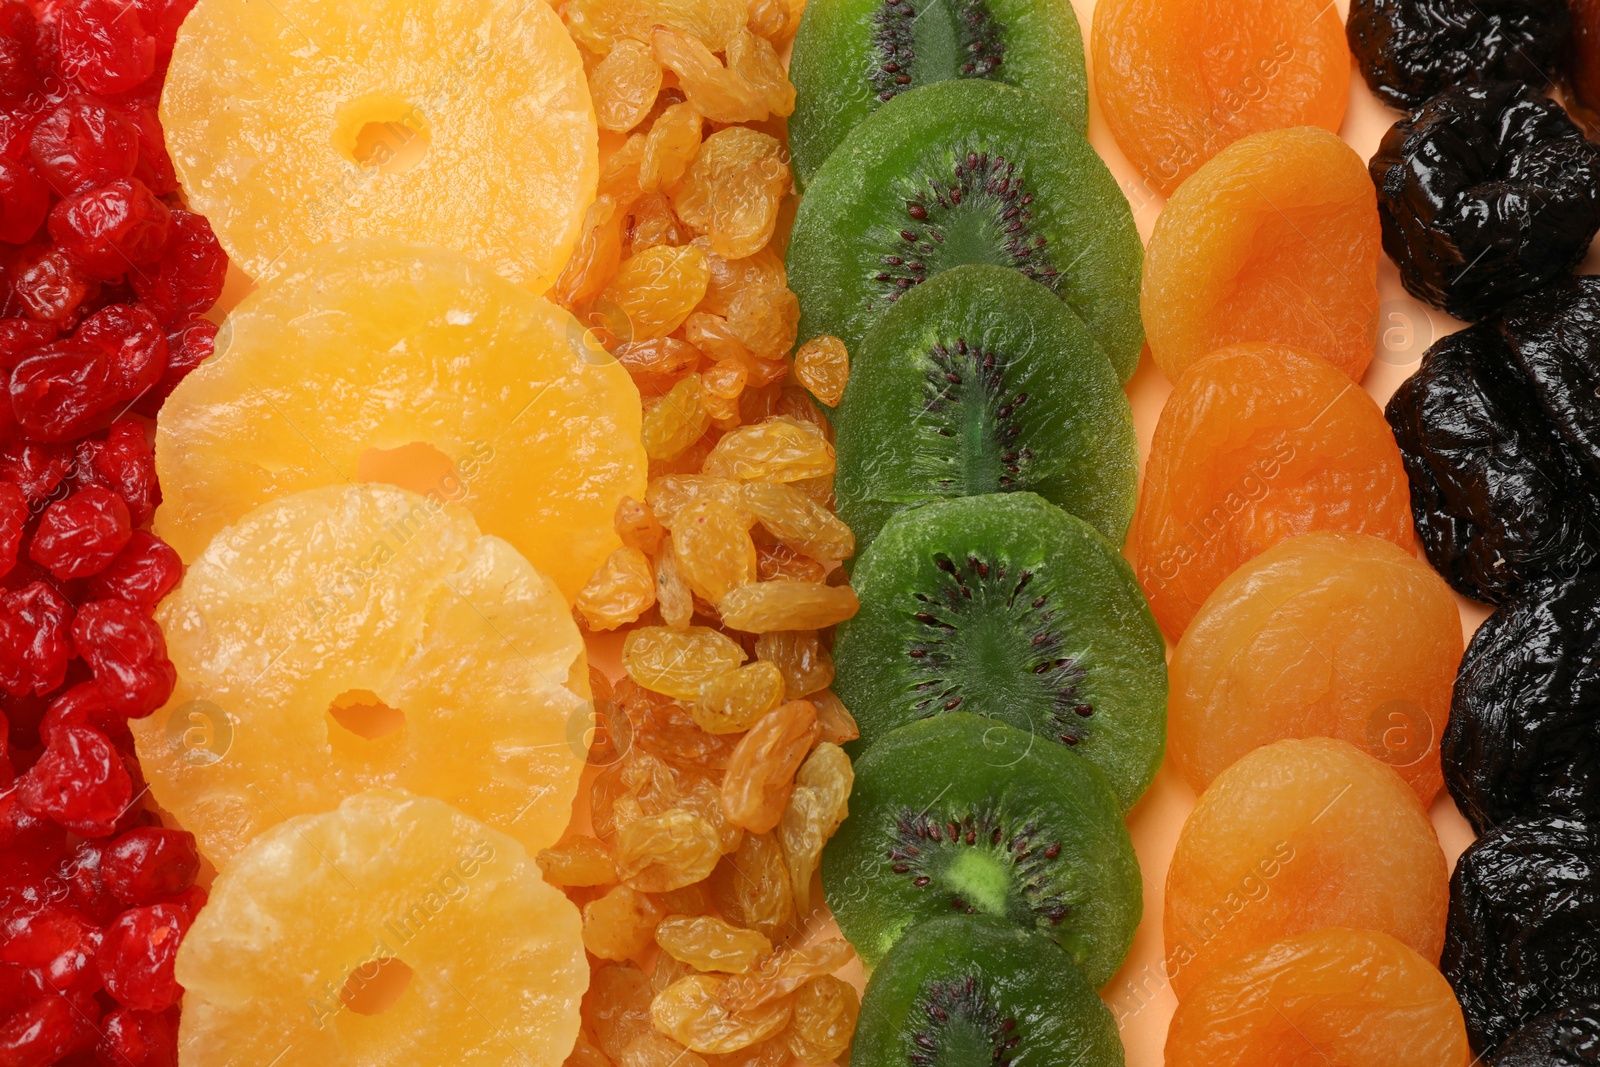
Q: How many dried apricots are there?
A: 6